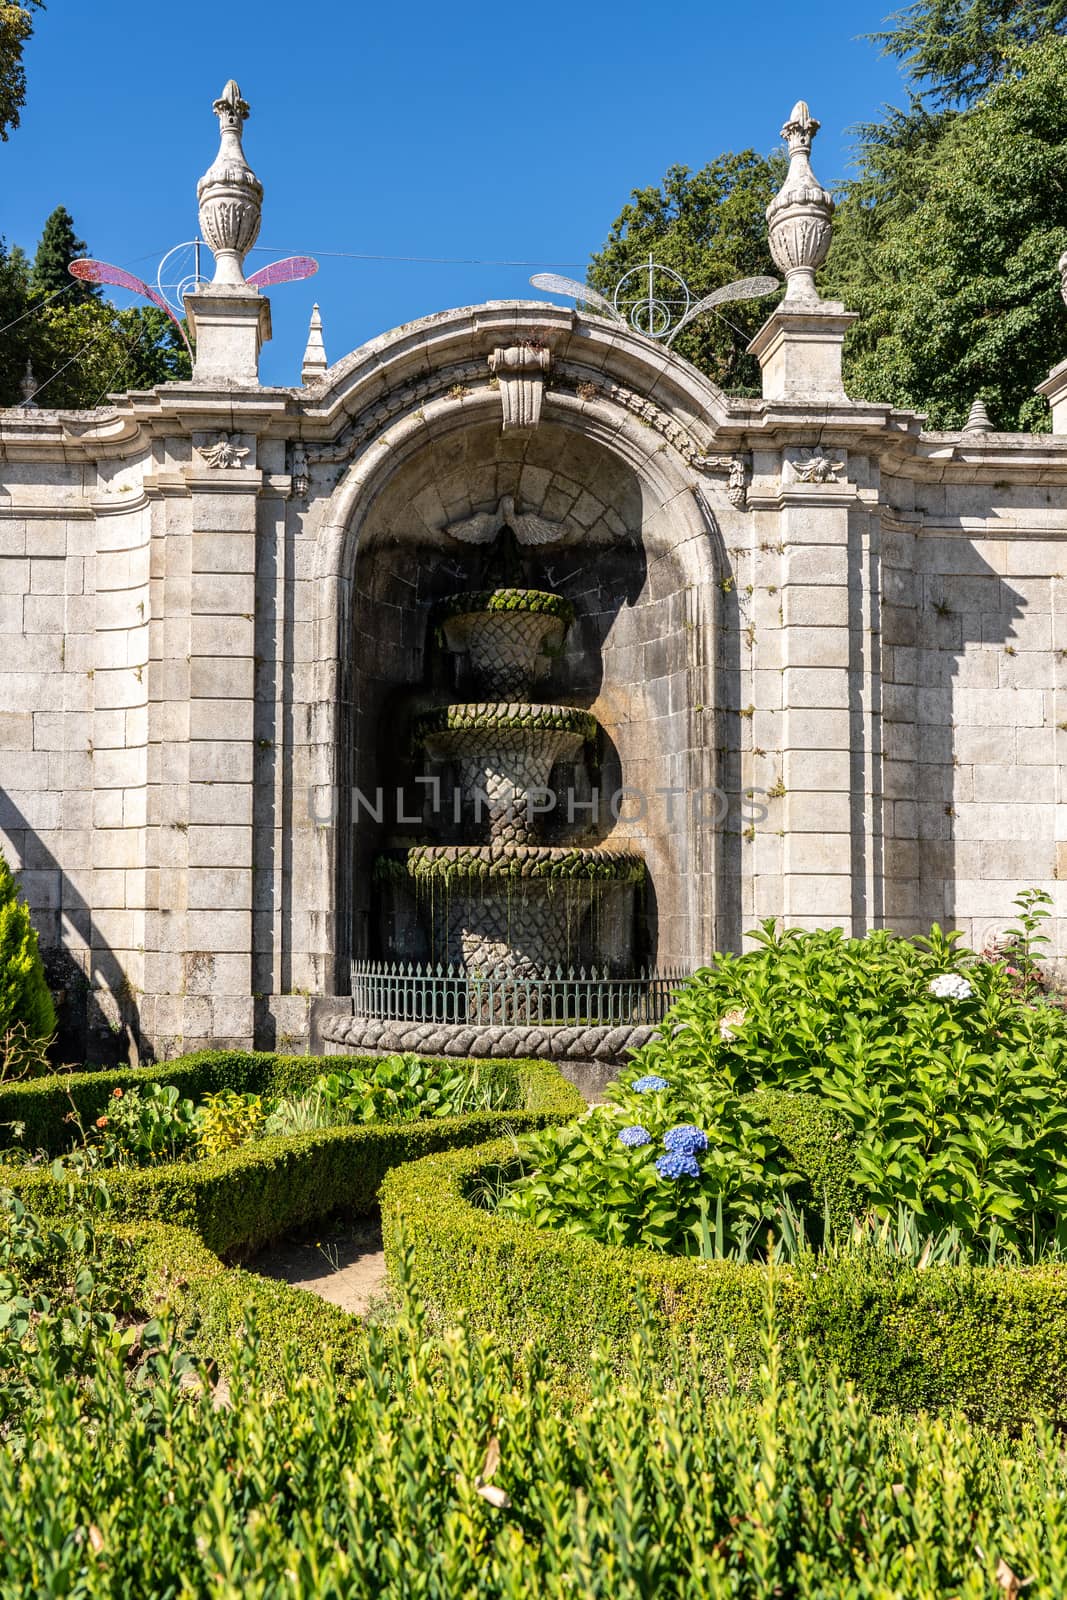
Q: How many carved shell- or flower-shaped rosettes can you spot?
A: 2